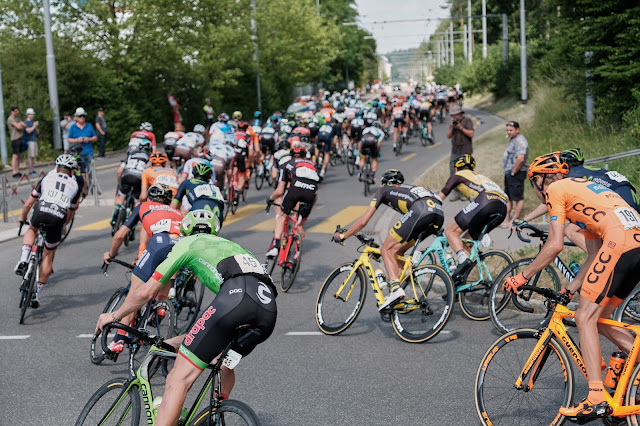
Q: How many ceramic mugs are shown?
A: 0